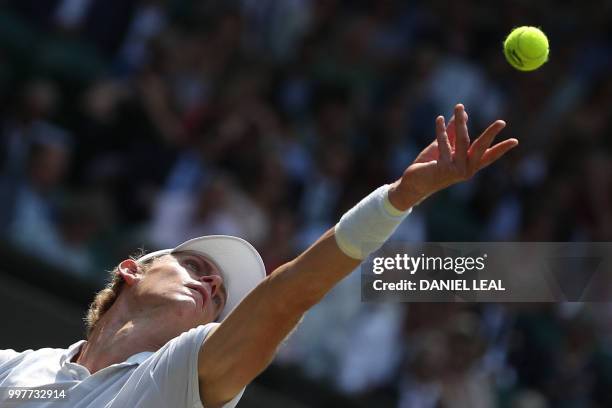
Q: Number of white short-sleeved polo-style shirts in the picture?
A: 1